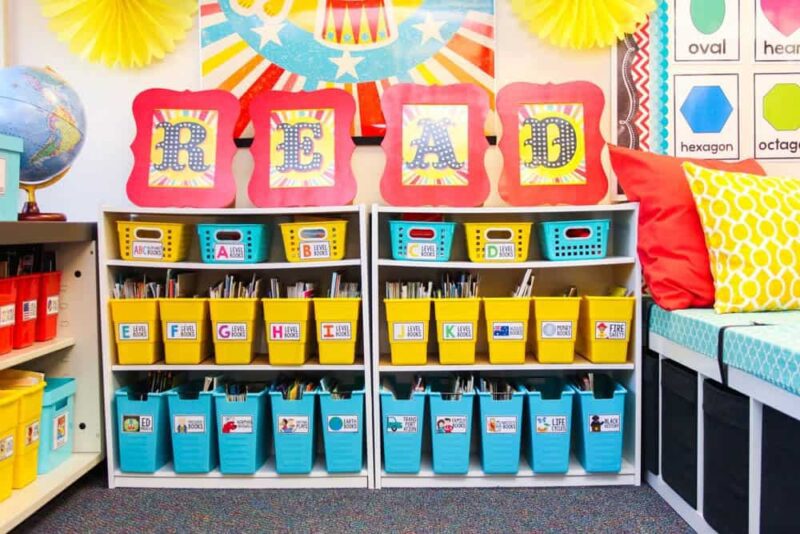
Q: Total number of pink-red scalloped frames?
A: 4